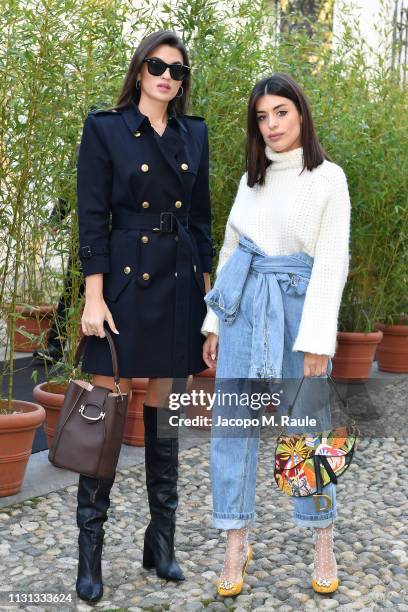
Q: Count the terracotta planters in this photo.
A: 7